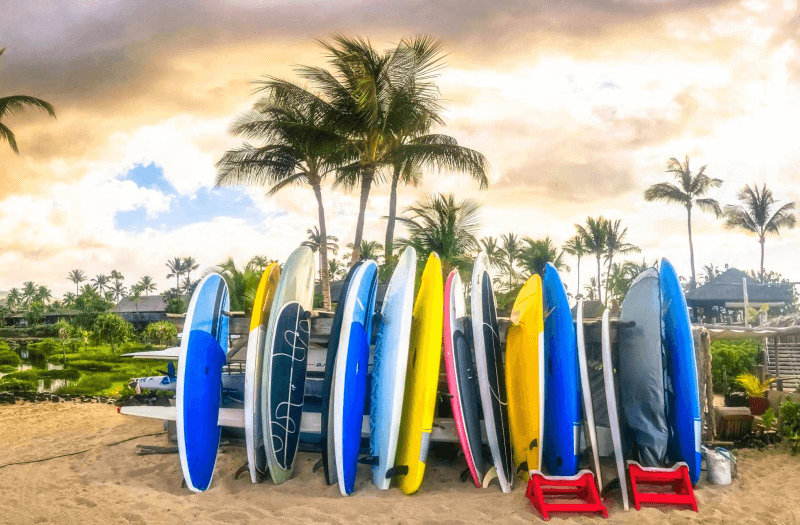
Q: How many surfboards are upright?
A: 15